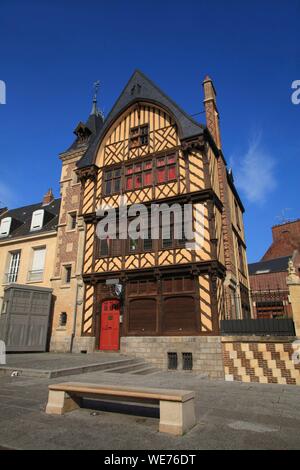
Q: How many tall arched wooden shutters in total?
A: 2